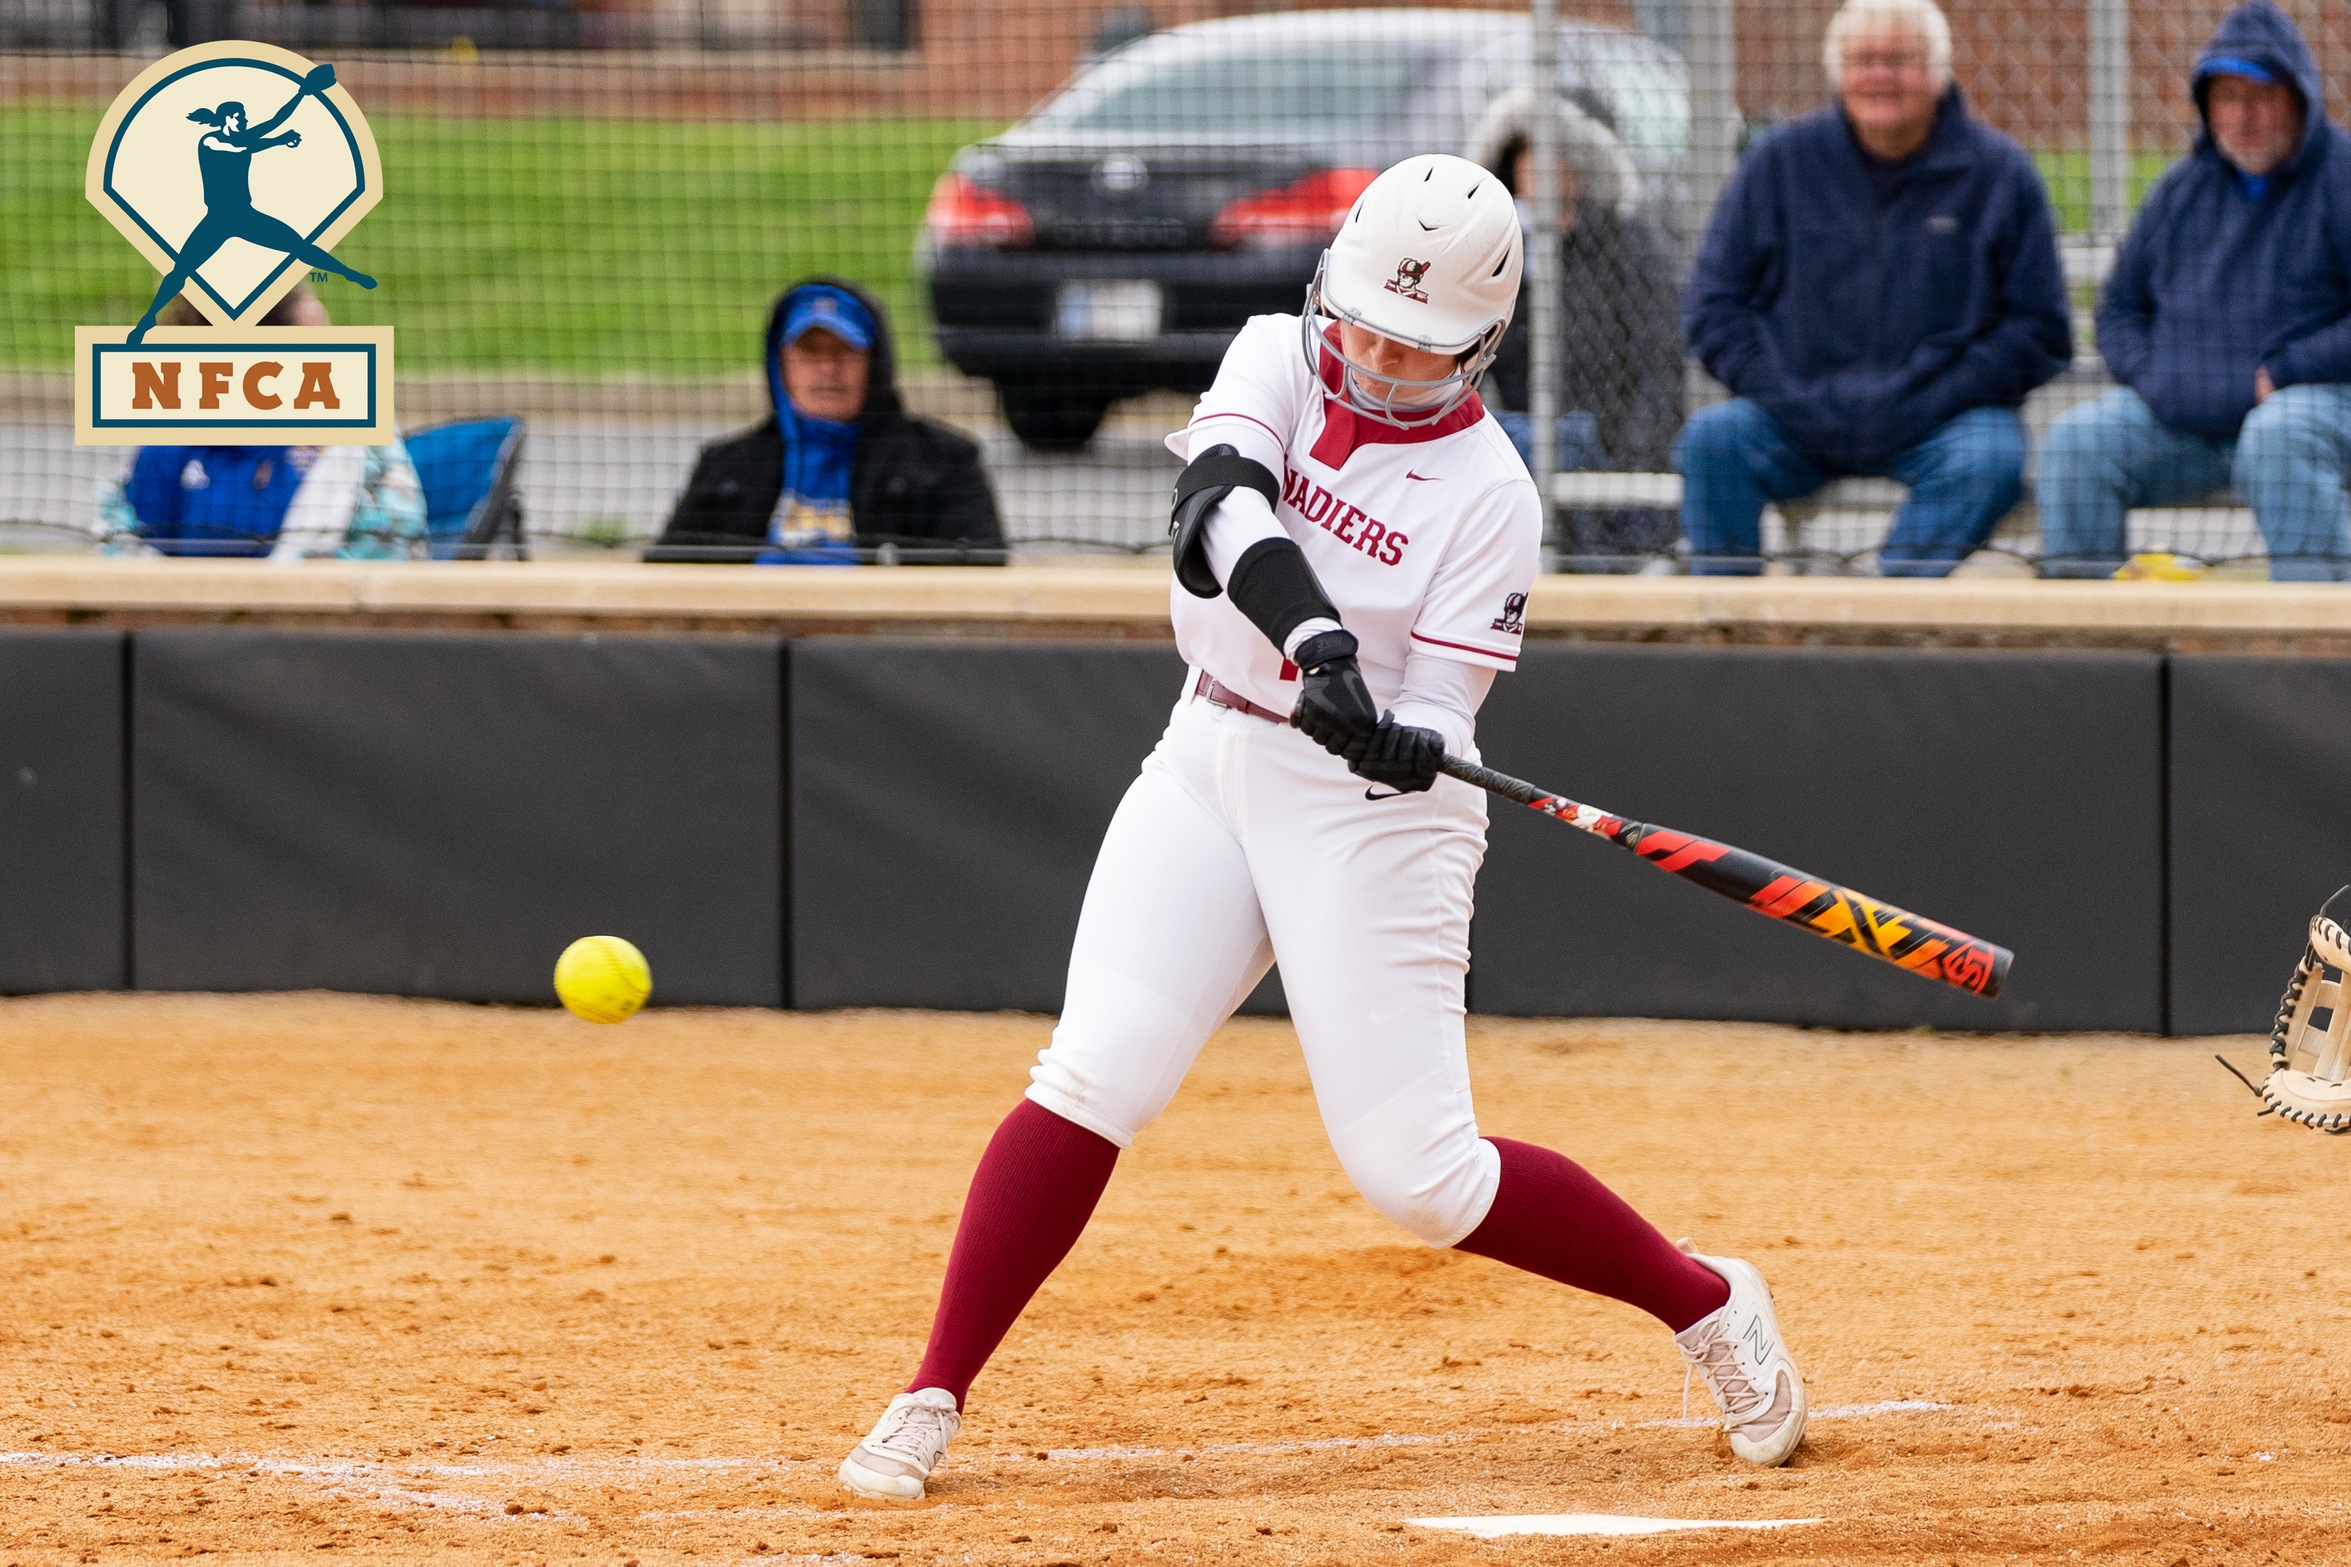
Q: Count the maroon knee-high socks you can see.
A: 2